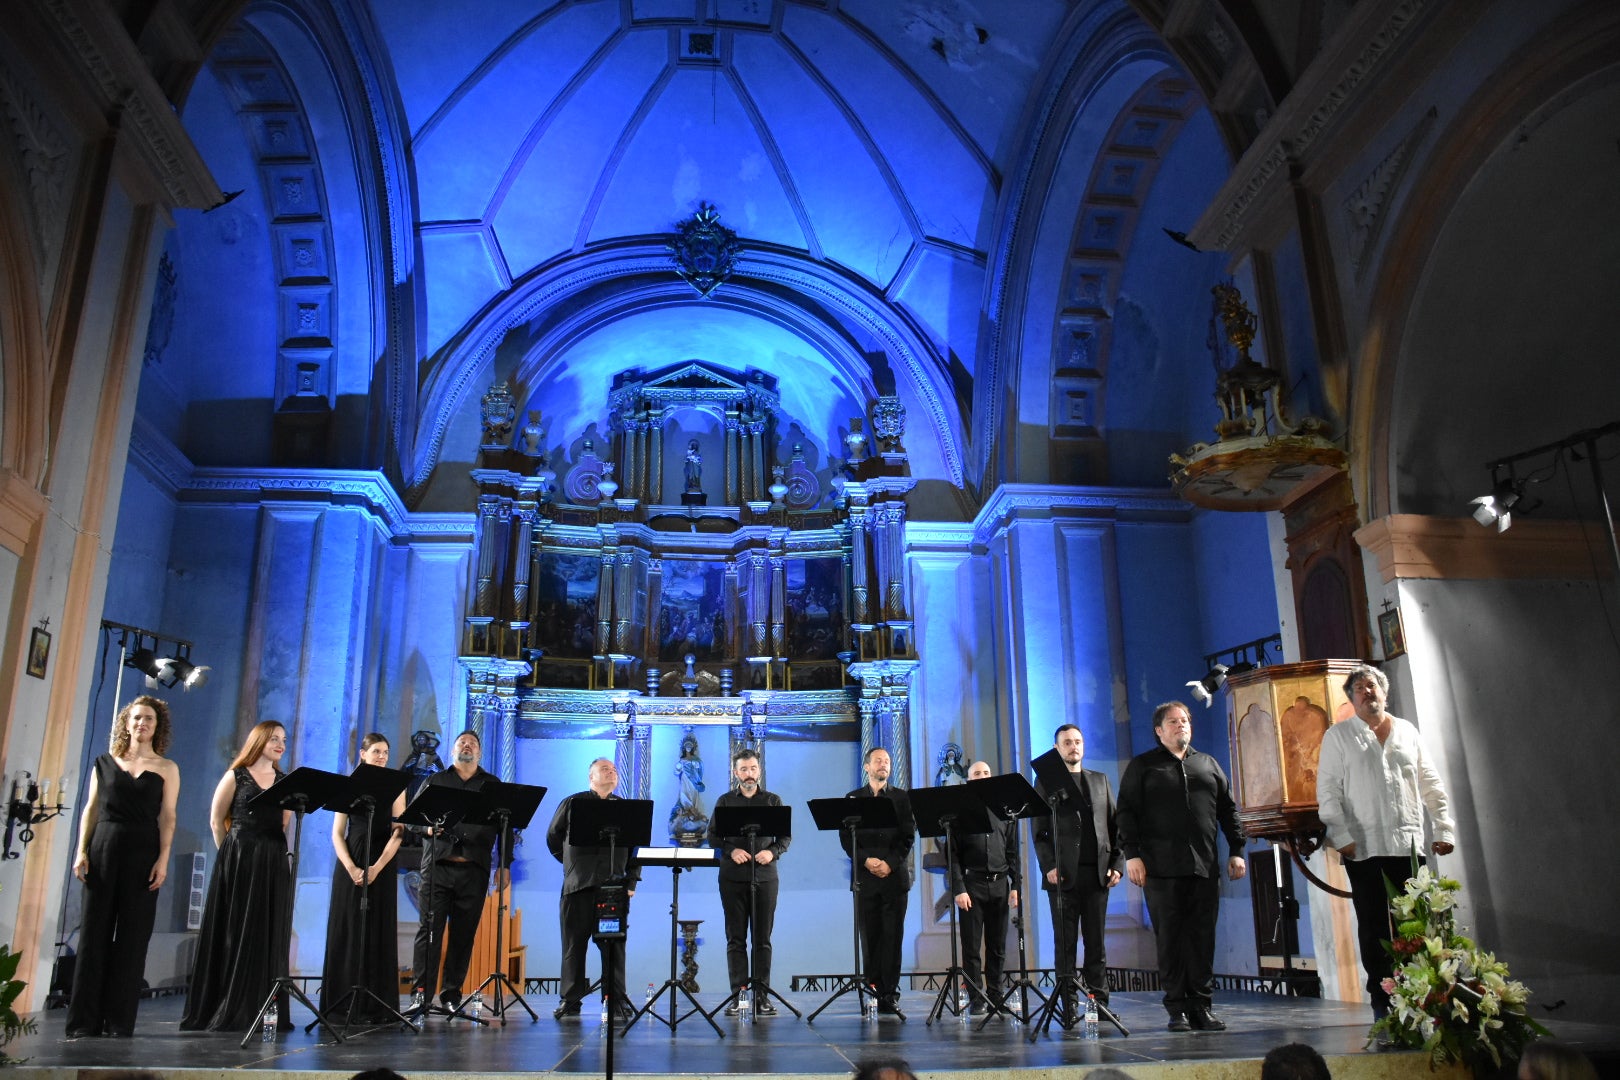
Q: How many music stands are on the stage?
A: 11